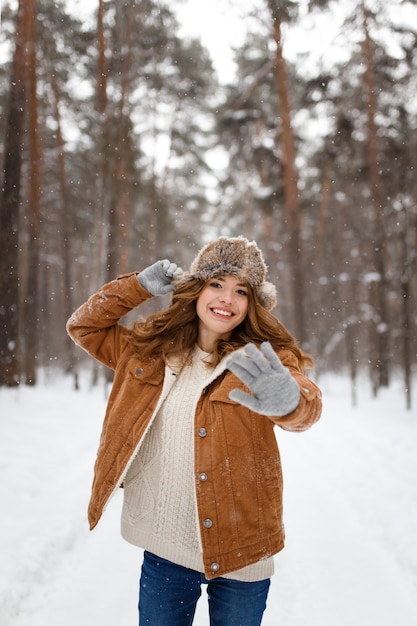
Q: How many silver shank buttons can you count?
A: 6